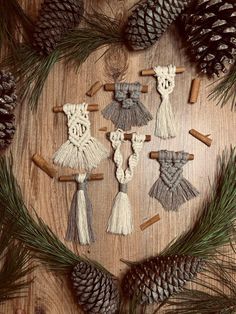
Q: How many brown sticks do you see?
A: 11